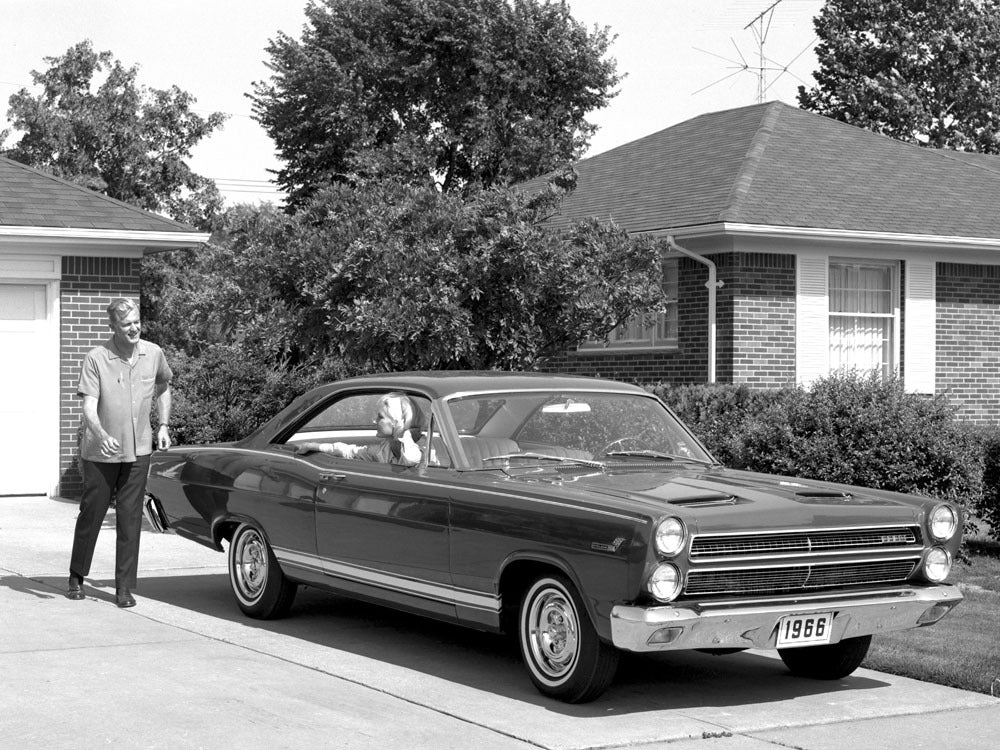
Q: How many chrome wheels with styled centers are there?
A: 2